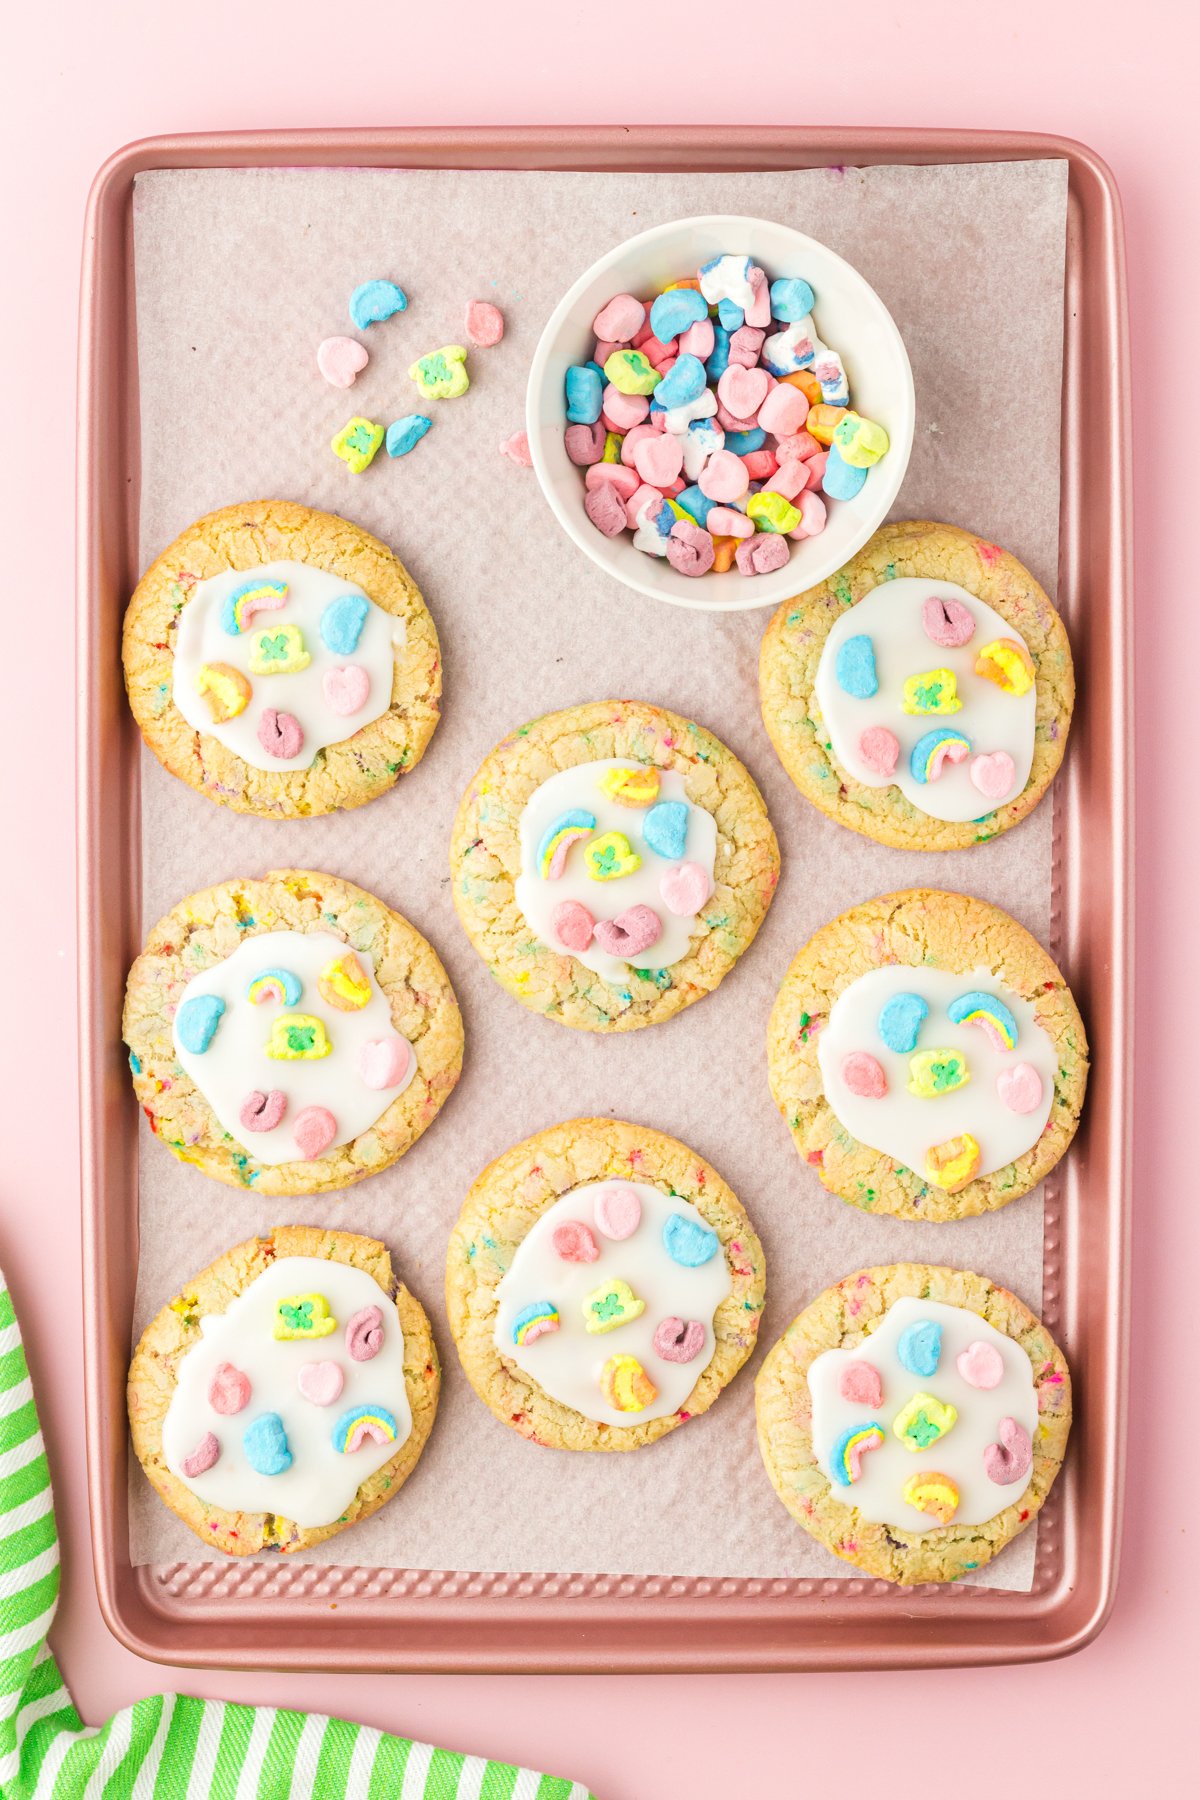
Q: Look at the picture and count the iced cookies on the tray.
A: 8